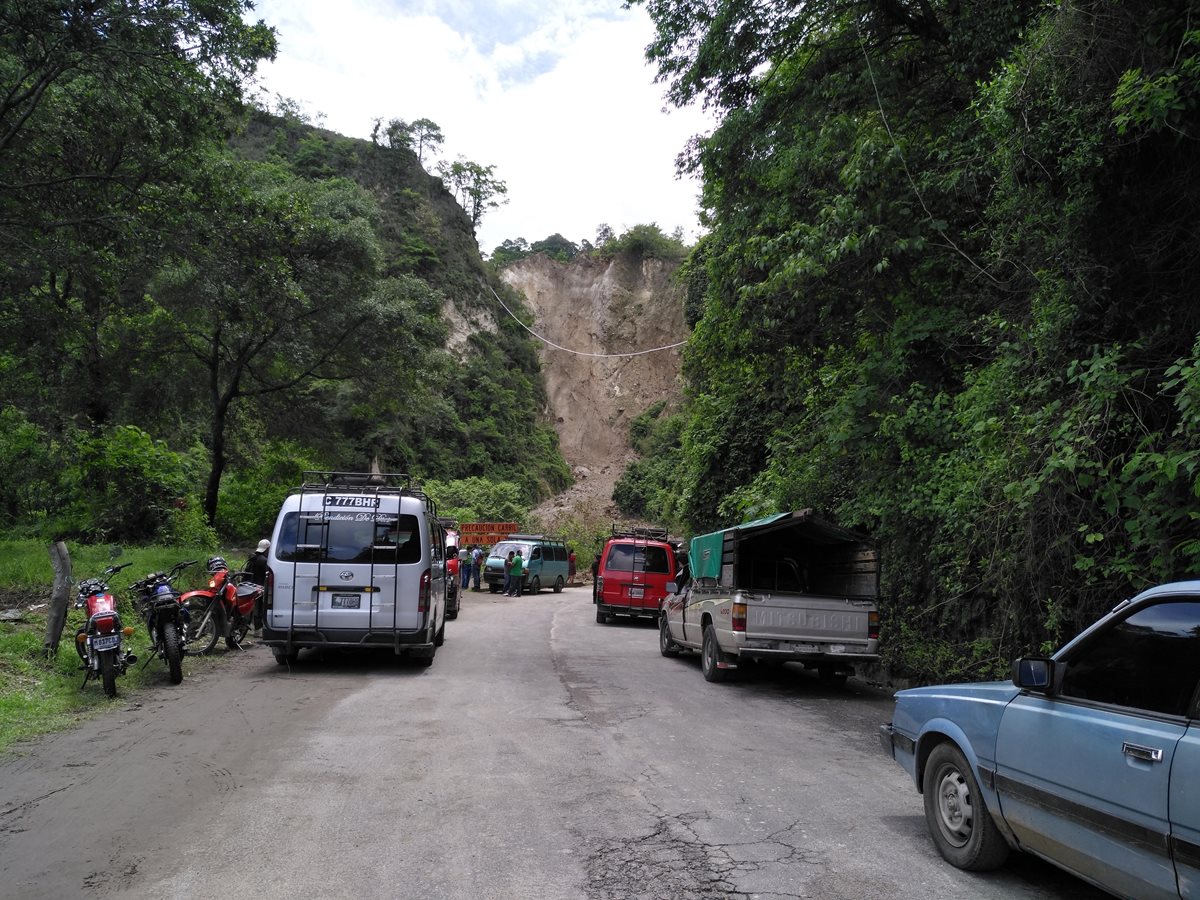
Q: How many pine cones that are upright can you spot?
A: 0